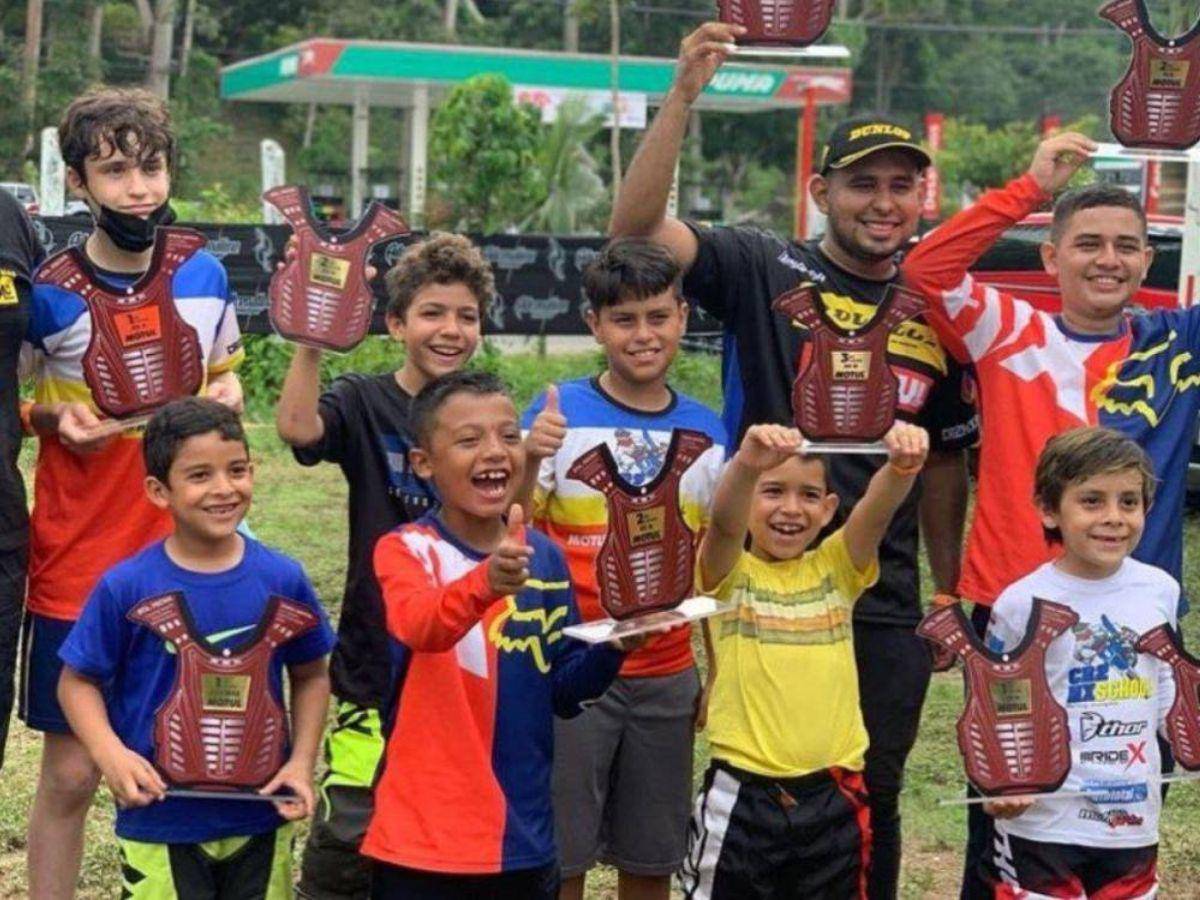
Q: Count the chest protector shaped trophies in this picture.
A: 9